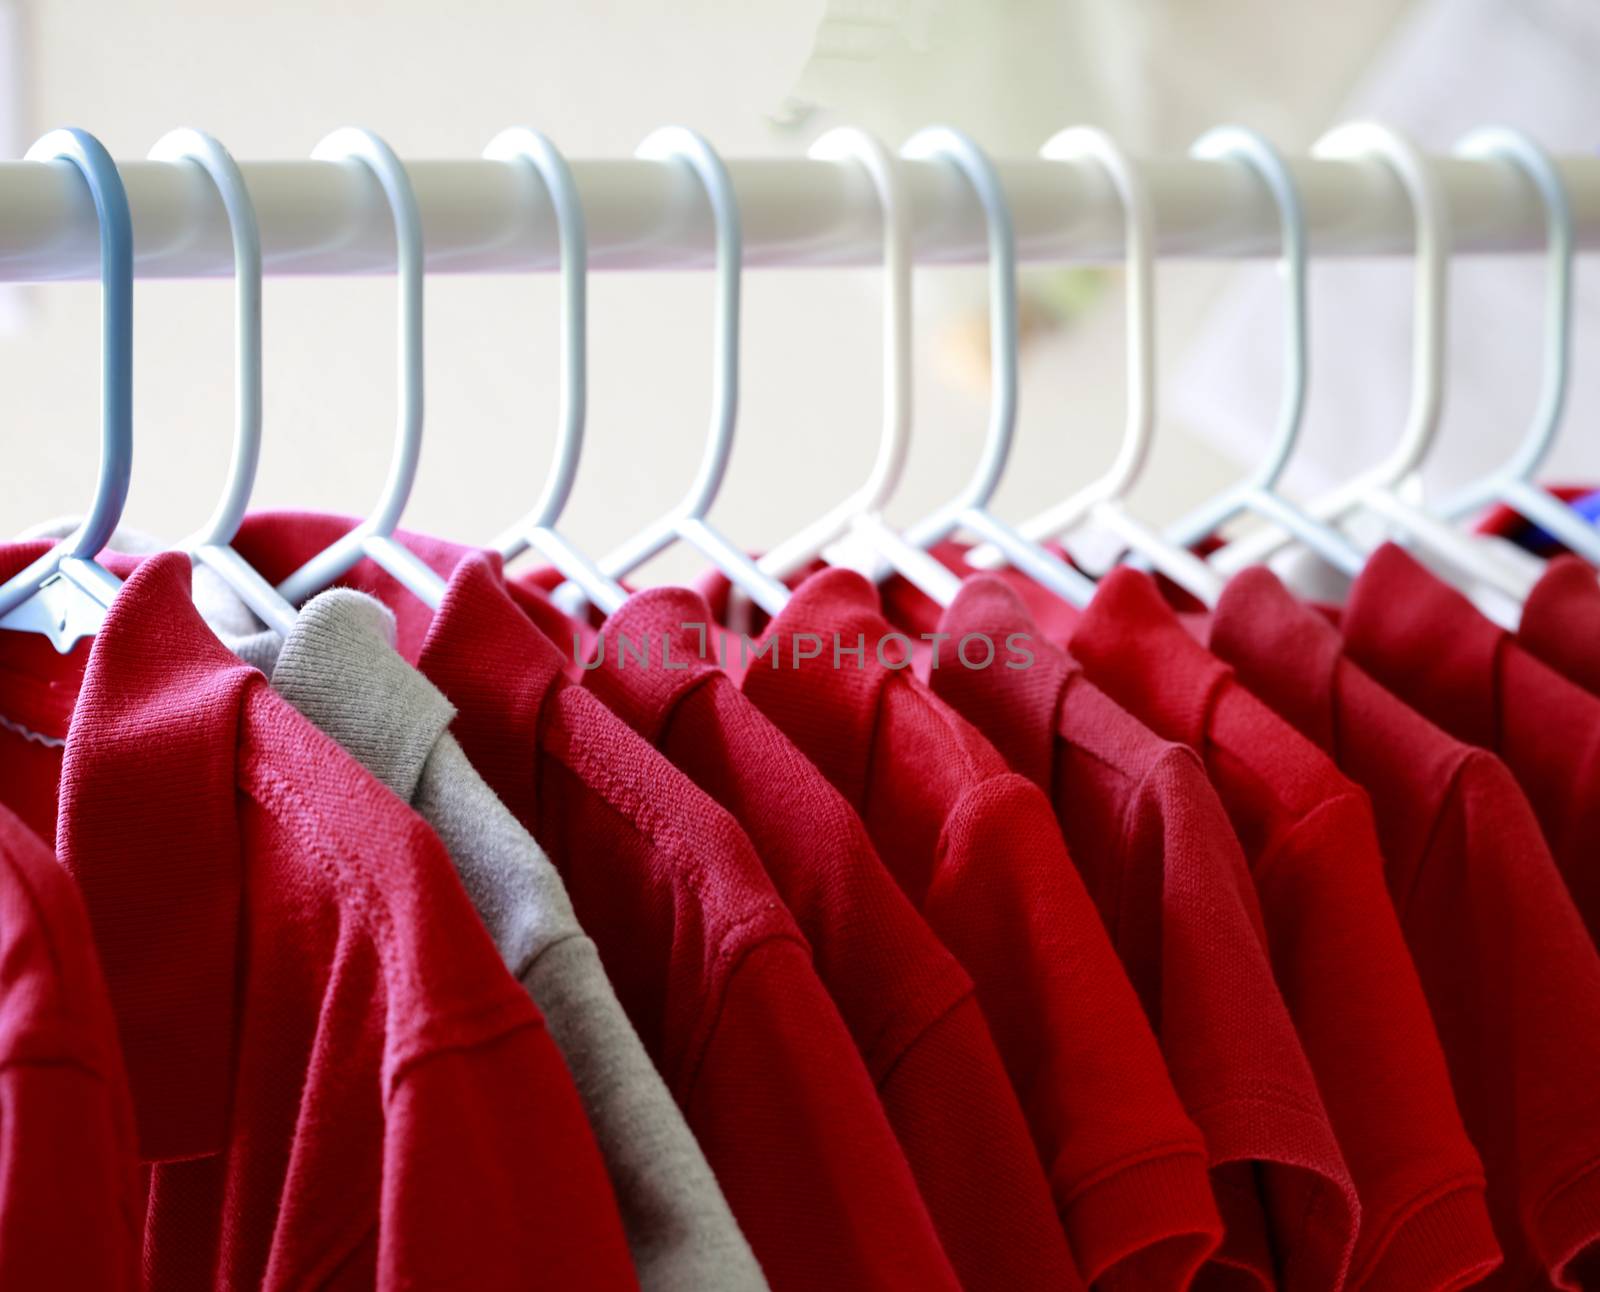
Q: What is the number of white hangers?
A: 3